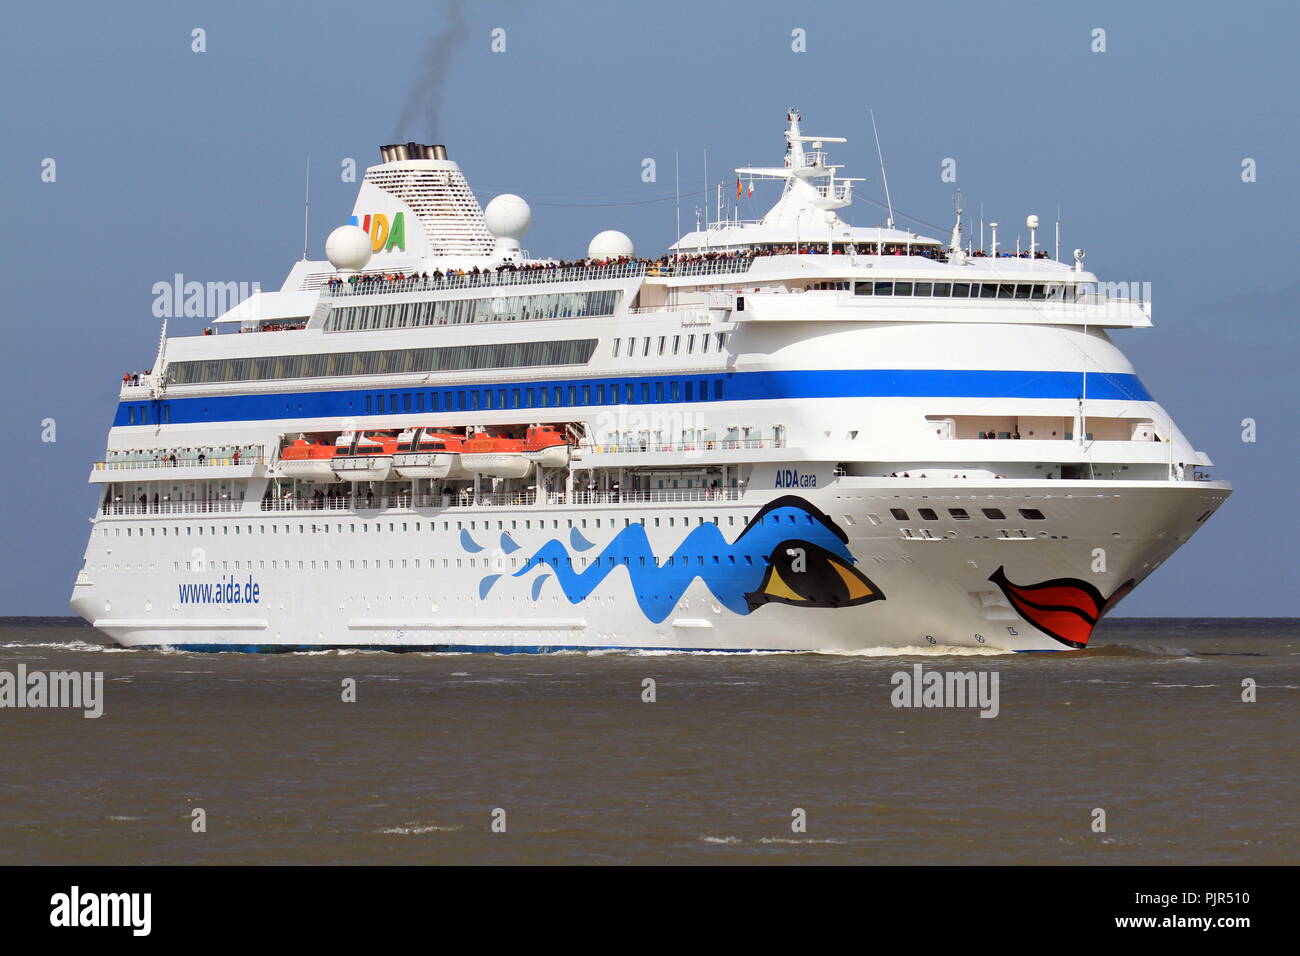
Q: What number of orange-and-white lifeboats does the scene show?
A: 5